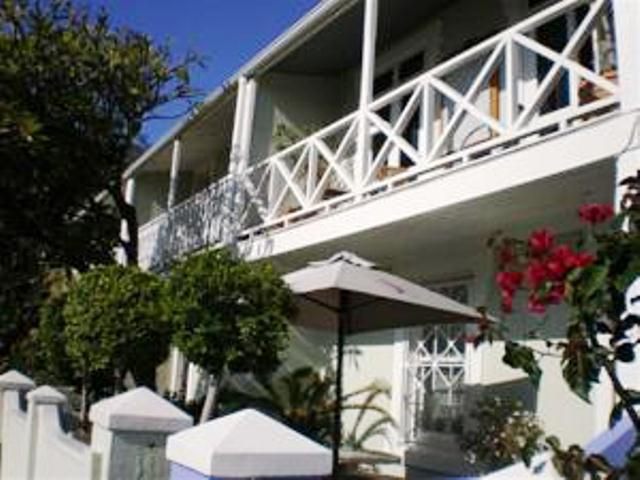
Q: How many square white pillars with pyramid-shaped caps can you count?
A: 4